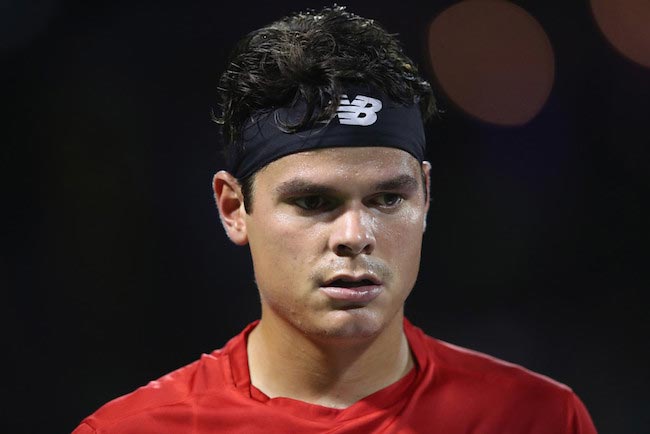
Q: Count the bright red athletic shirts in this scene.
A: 1